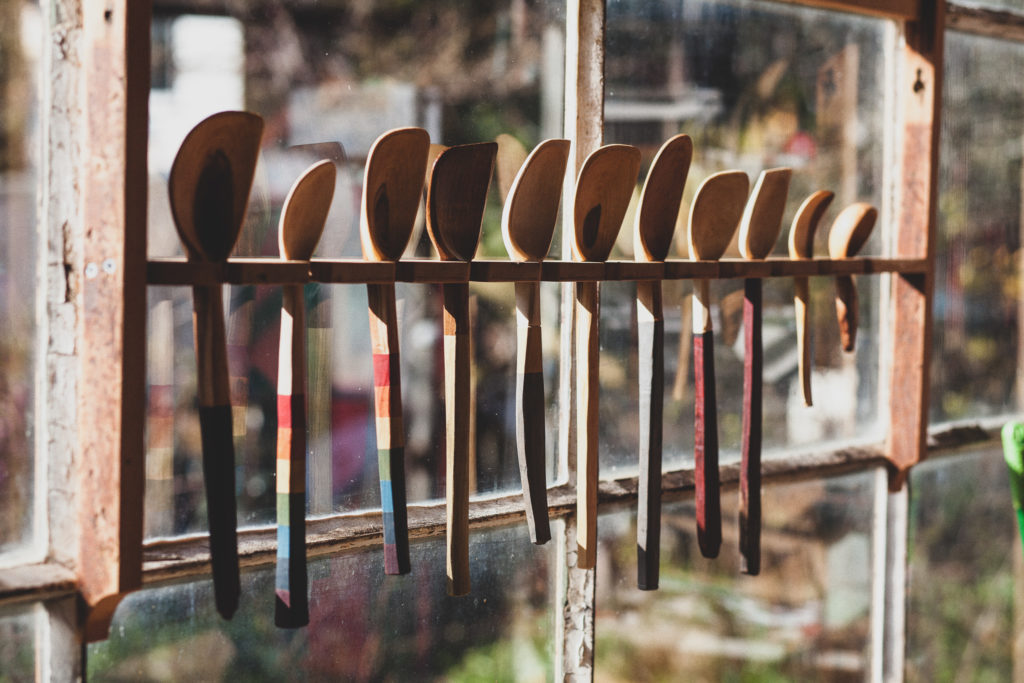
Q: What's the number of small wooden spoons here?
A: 2